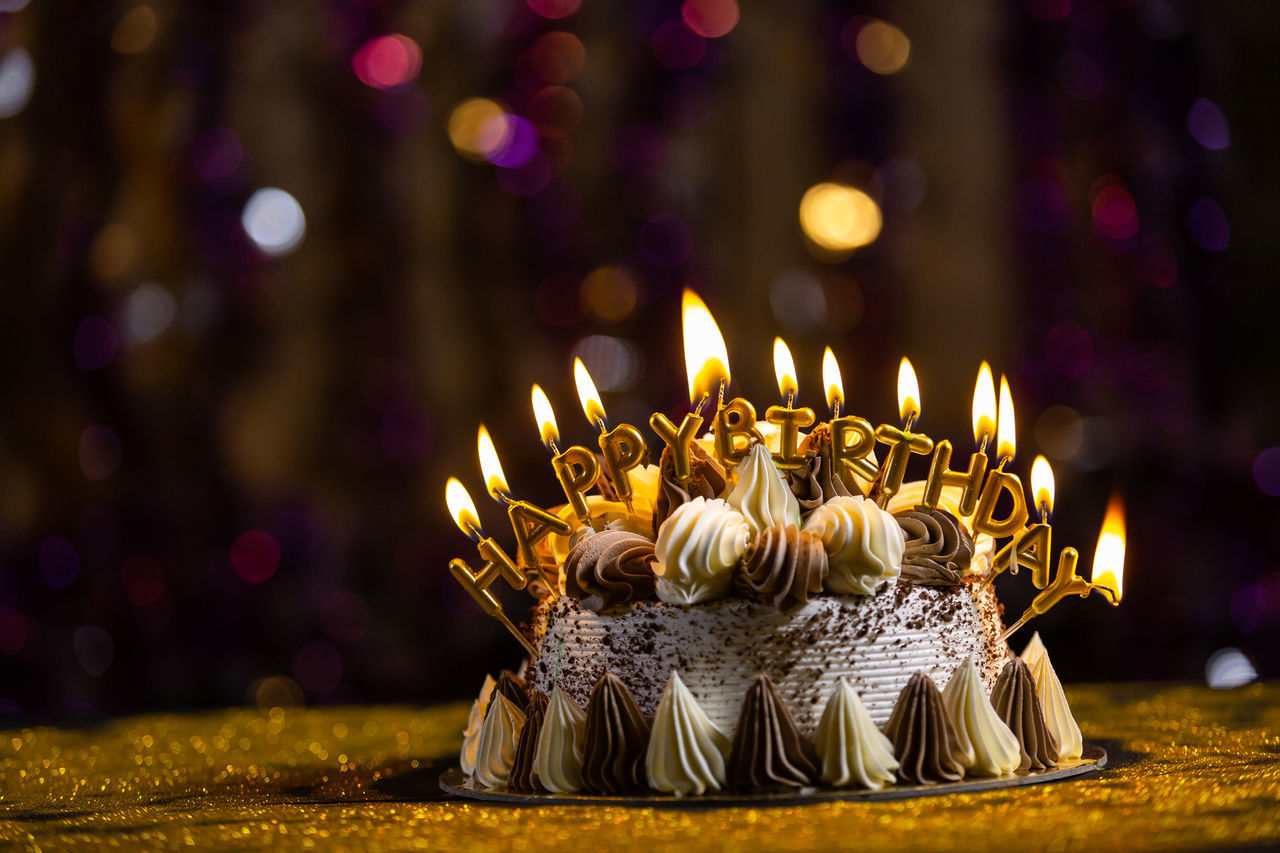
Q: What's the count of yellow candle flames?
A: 12